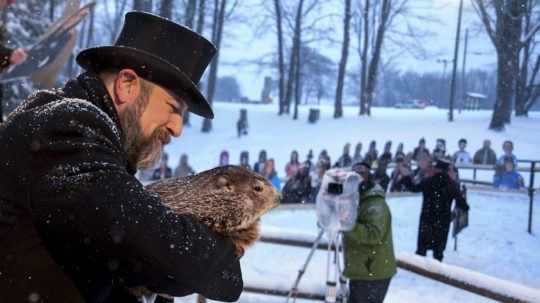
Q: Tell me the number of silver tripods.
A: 1